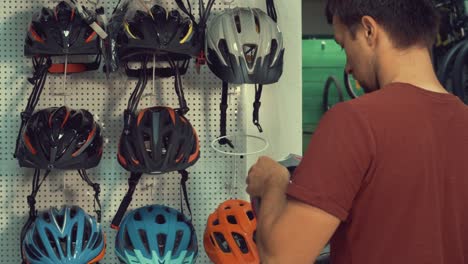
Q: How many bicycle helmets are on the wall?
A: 8